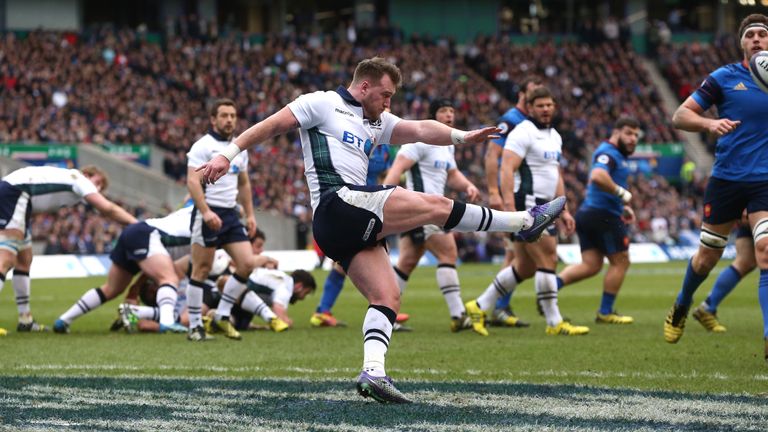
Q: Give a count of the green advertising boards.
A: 3